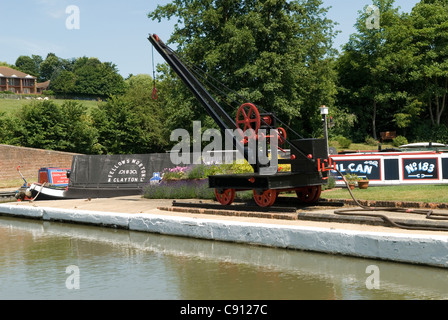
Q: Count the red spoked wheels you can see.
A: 5